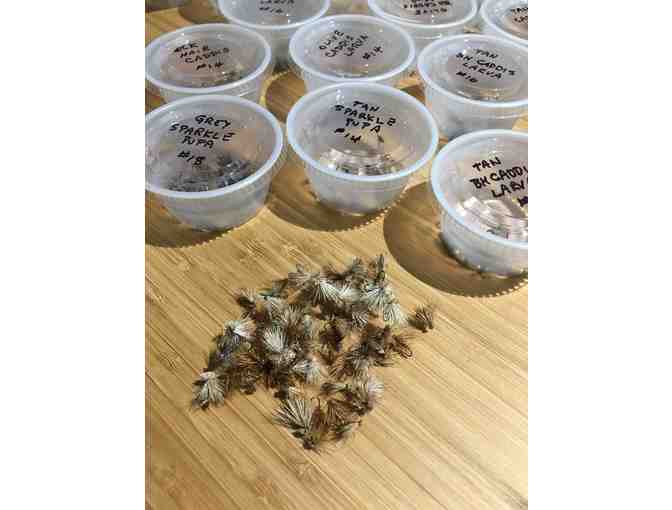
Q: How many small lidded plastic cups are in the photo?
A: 9